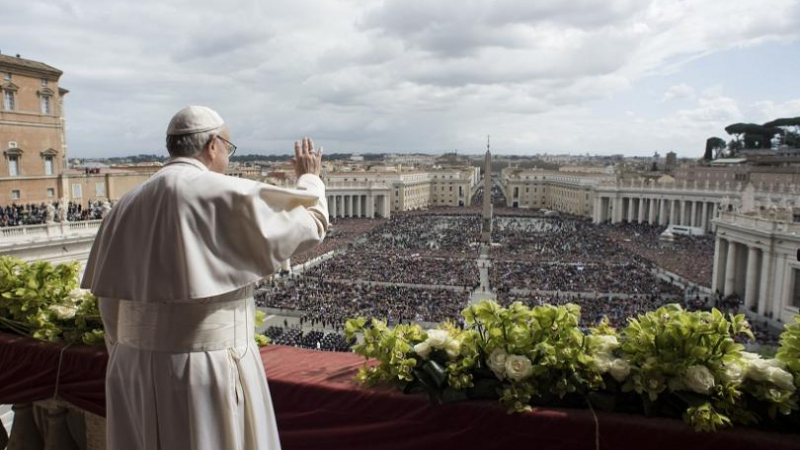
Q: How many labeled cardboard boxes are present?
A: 0